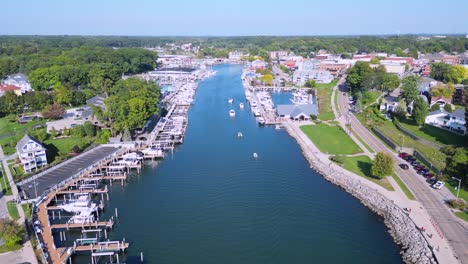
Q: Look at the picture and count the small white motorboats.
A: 5